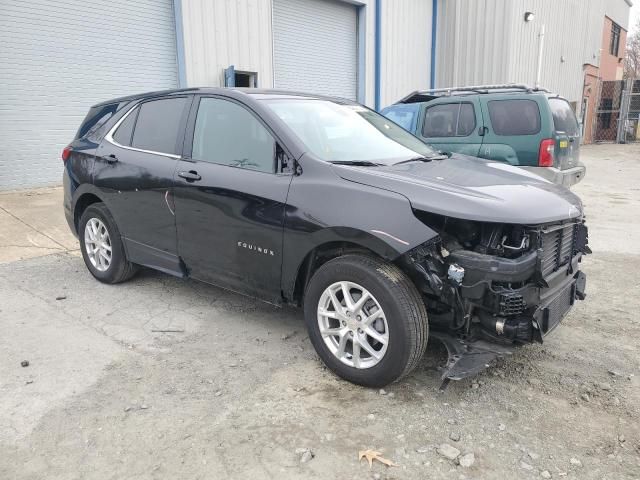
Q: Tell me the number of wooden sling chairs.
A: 0